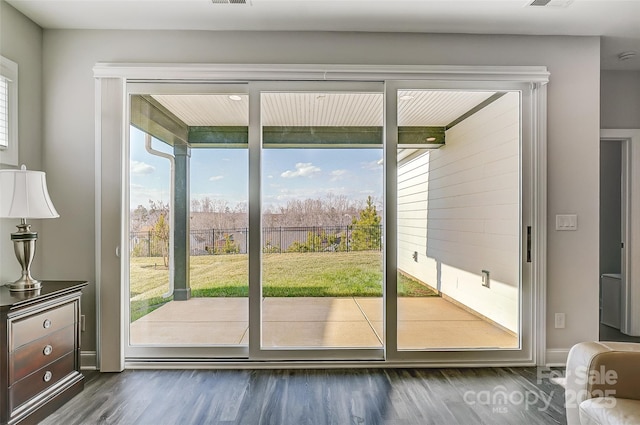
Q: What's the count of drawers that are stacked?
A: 3